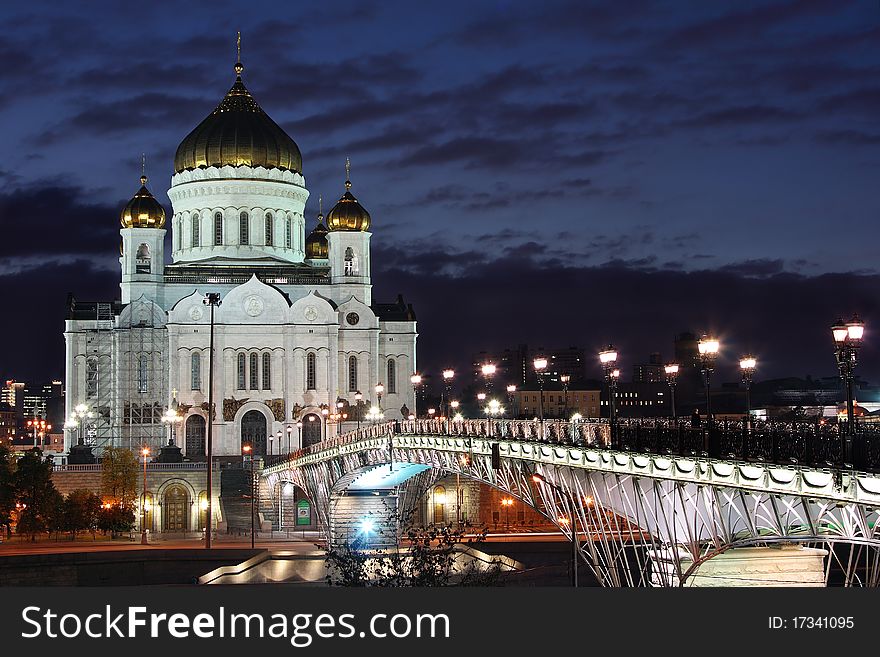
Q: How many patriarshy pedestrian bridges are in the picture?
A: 1